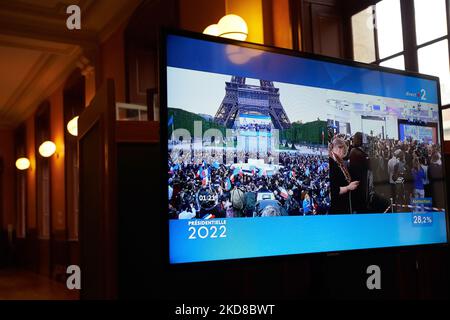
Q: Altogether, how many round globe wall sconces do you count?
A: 5